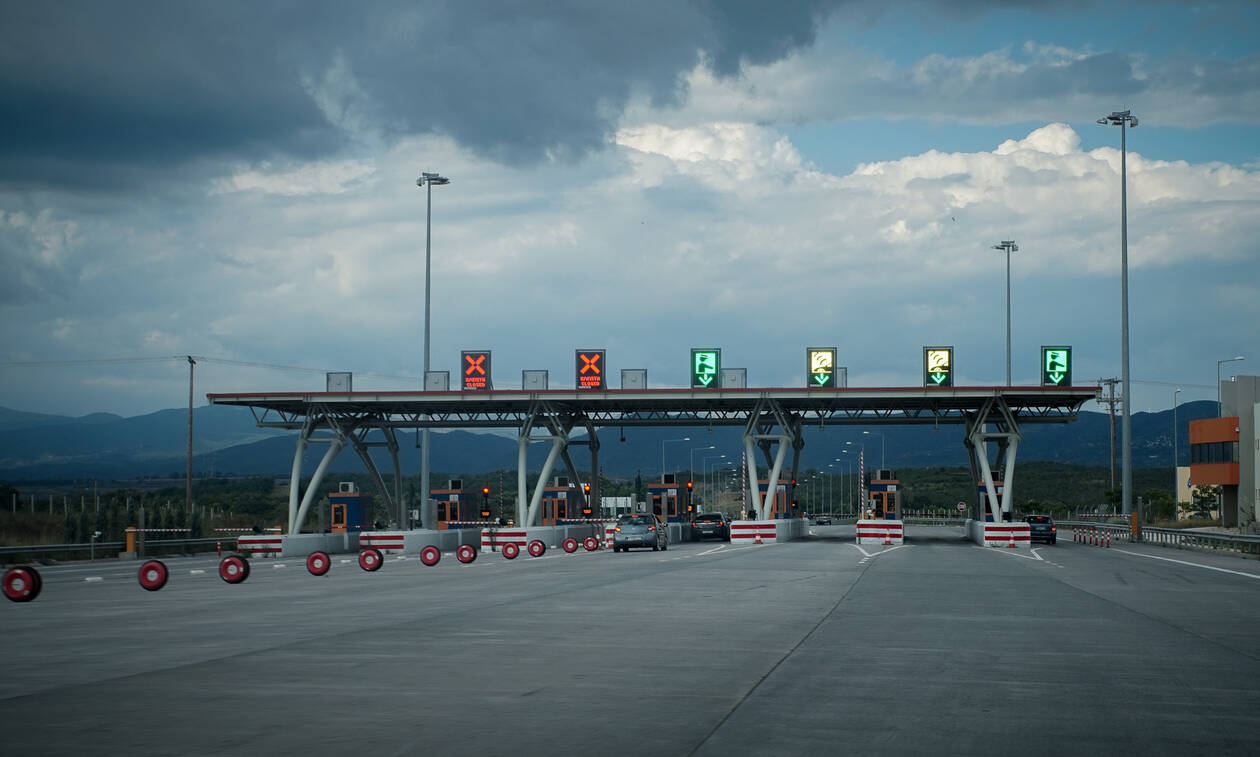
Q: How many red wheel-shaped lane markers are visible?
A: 11